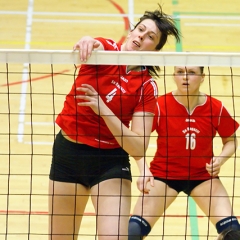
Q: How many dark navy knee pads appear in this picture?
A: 2